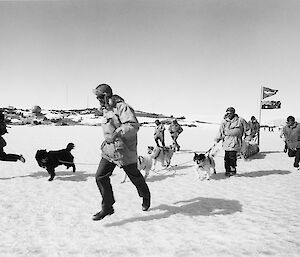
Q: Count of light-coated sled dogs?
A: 3